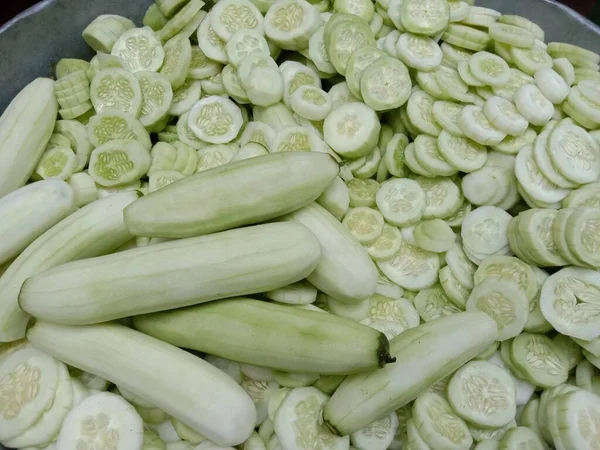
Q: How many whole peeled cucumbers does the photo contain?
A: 9